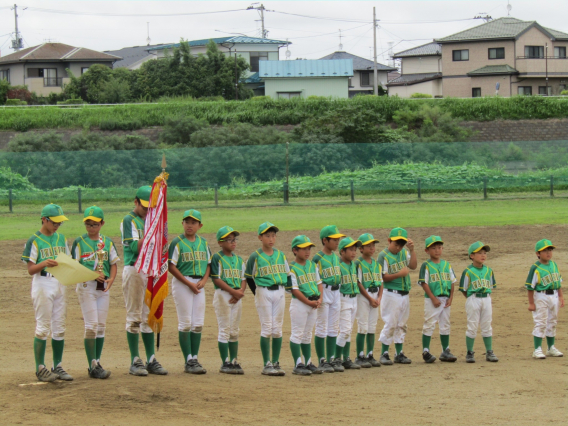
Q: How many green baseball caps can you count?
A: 14